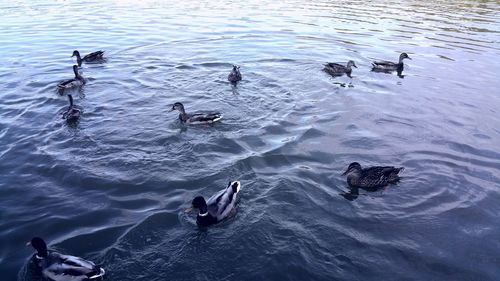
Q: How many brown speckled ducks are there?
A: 8